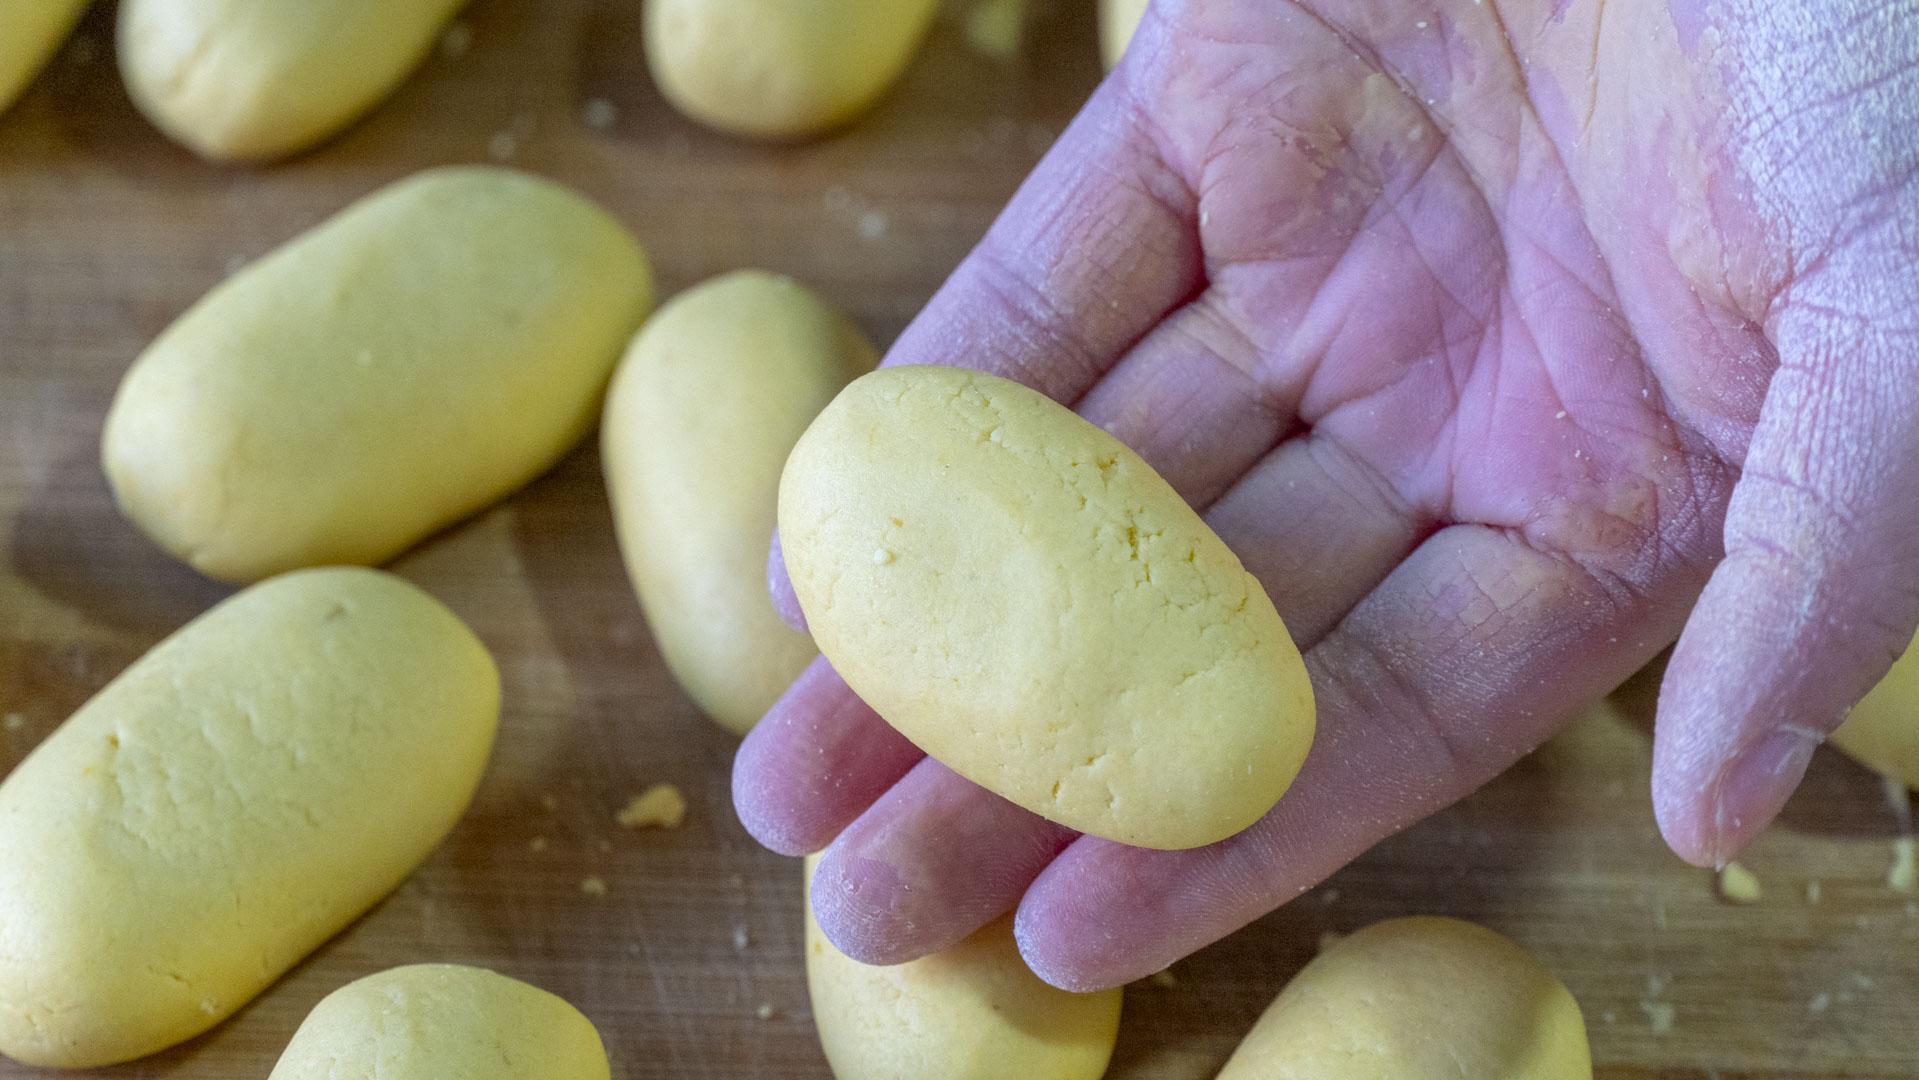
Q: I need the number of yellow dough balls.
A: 12